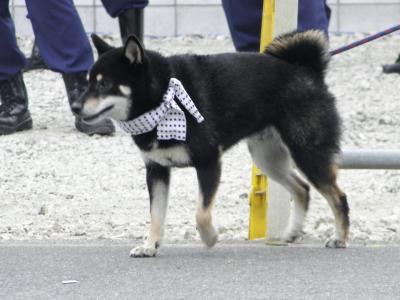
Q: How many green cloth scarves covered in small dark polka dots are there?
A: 0